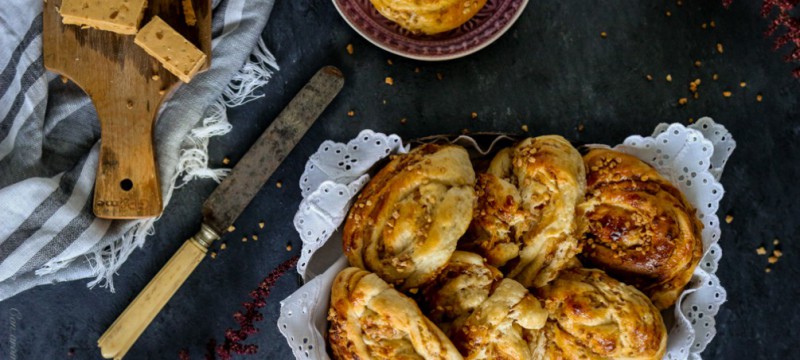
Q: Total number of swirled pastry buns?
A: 7